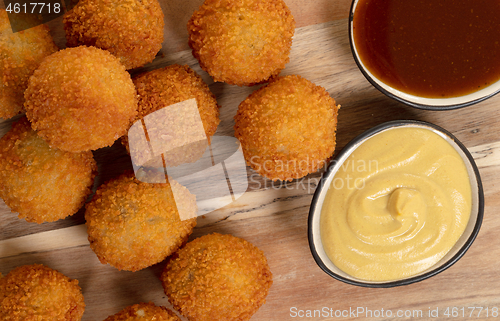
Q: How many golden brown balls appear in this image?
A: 11